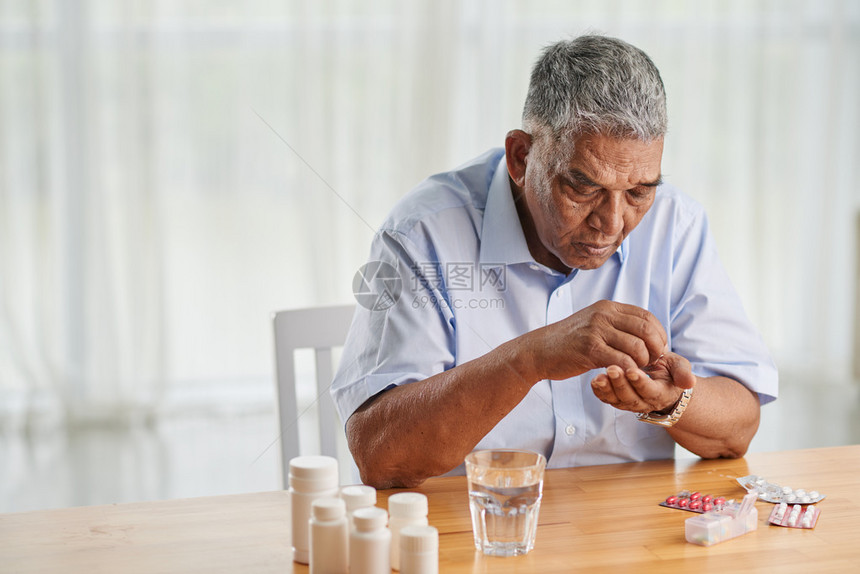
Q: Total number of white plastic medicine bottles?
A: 6